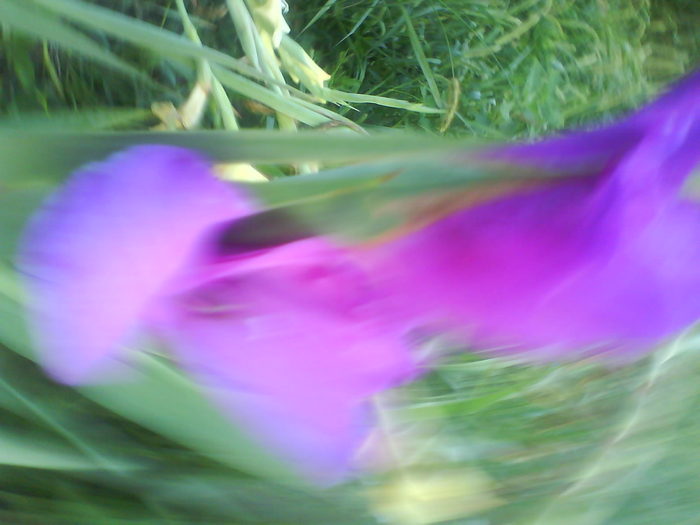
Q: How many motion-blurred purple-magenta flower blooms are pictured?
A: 2